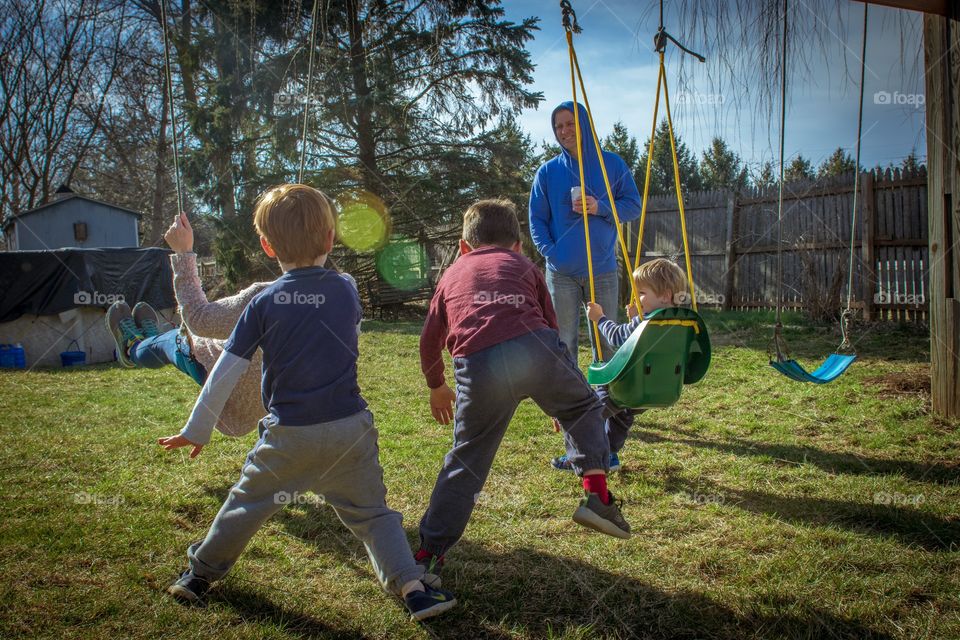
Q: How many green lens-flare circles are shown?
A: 2